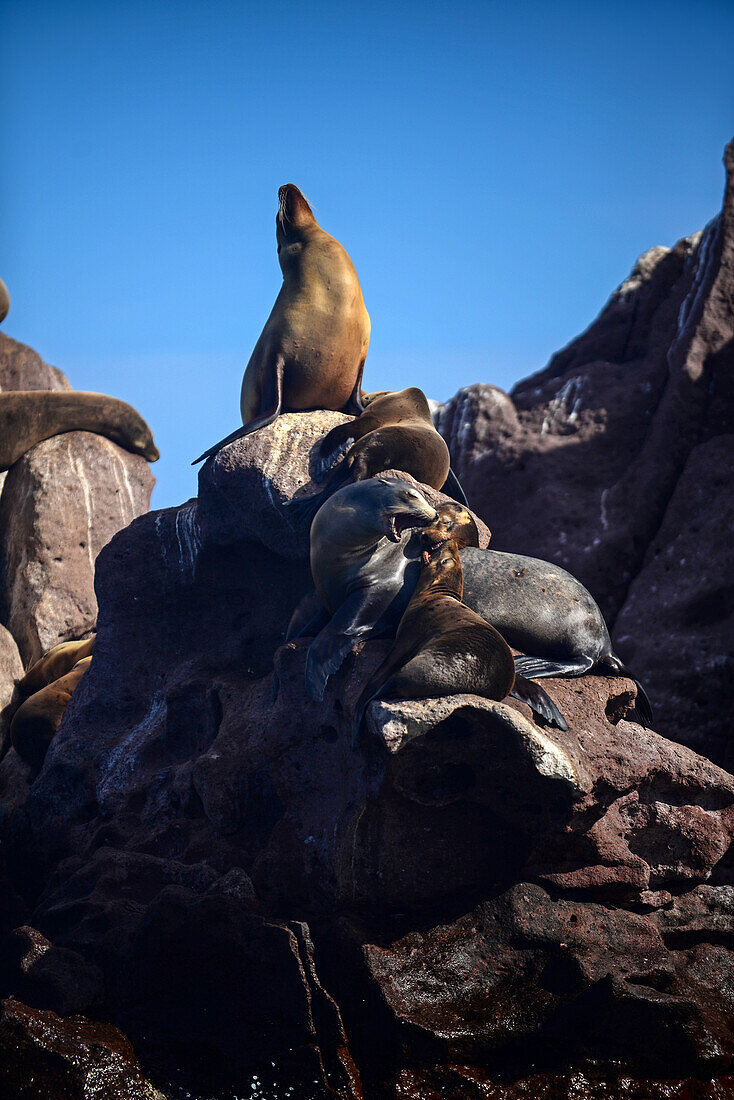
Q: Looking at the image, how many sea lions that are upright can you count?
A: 1